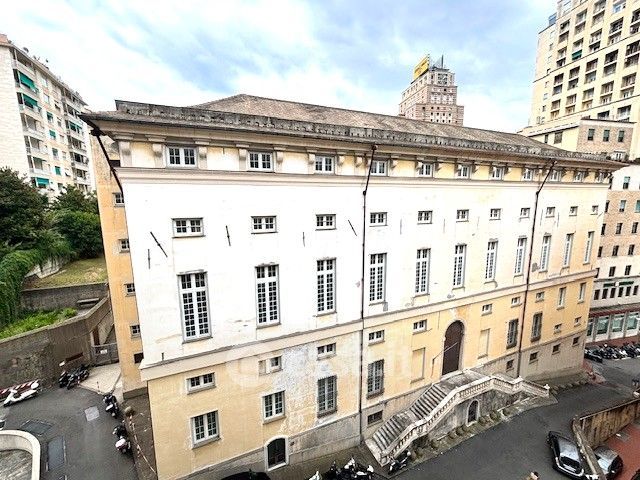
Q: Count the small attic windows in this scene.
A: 11